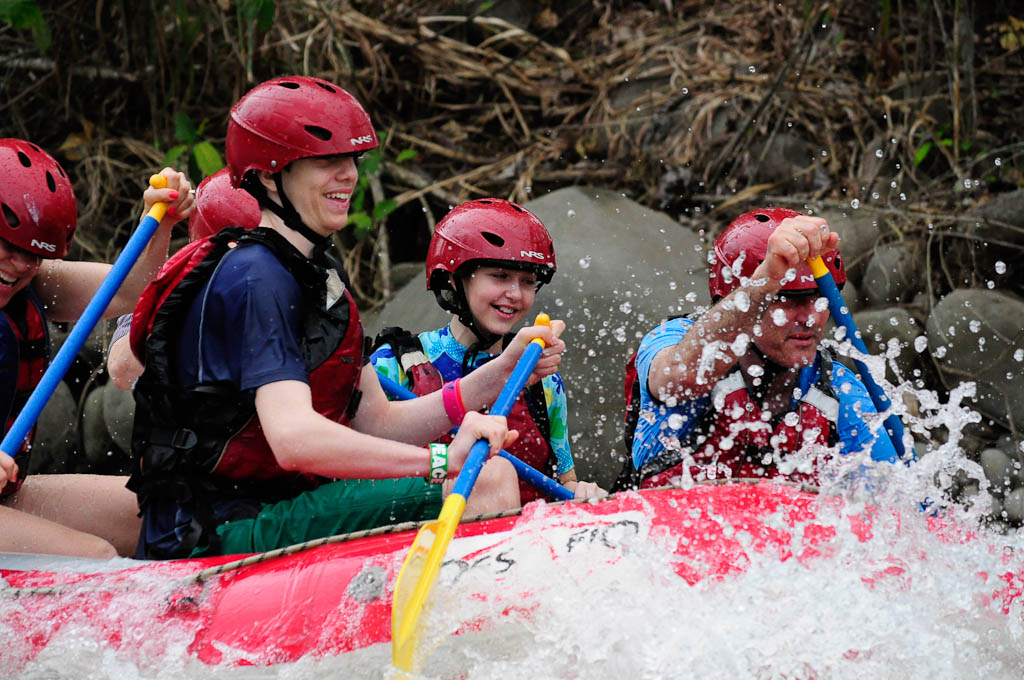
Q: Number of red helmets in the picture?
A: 5